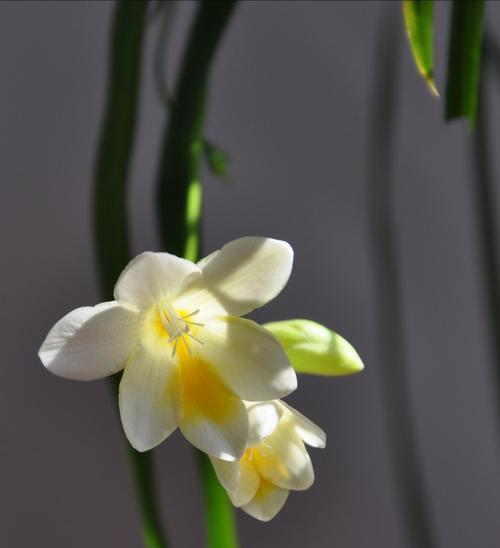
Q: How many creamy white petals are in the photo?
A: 11